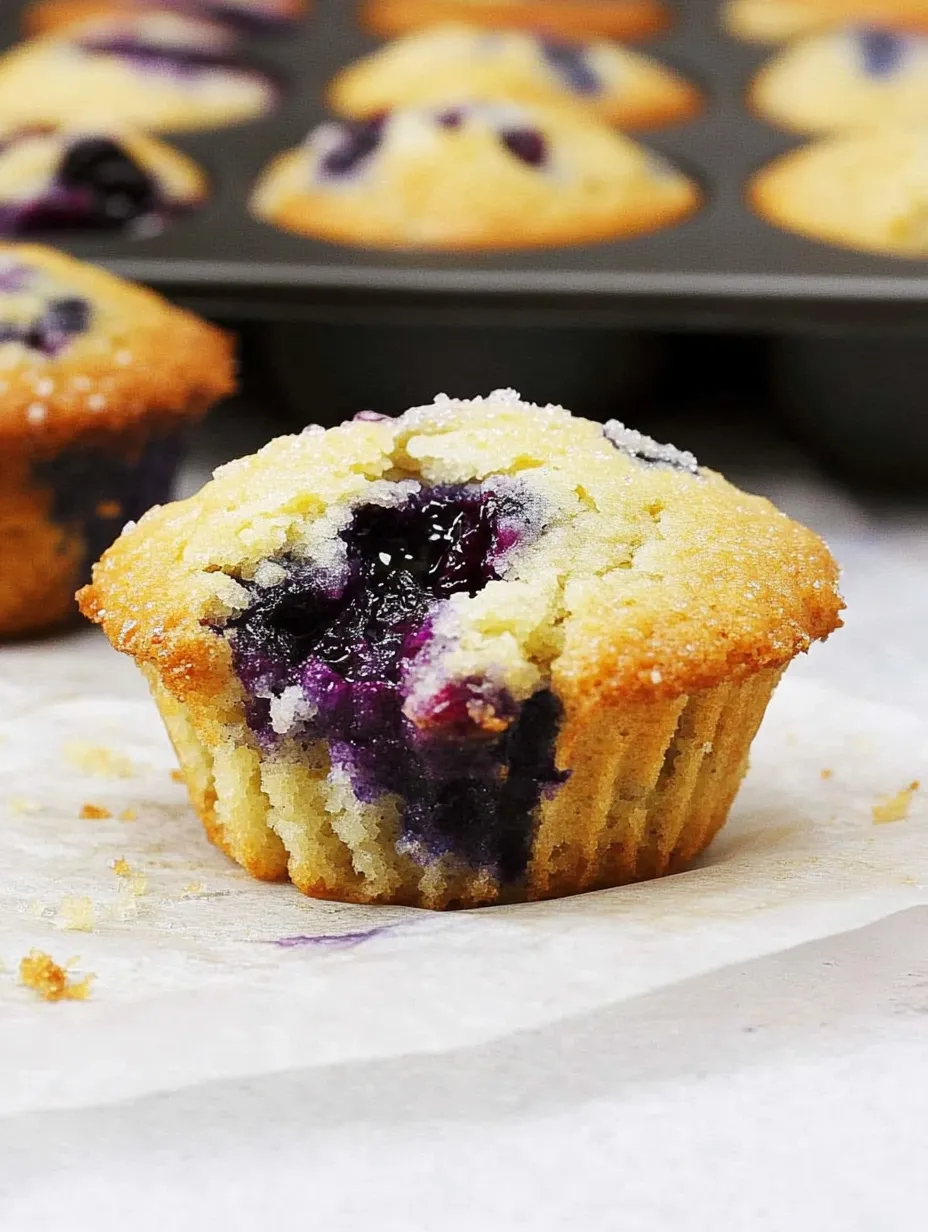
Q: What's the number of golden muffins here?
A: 11